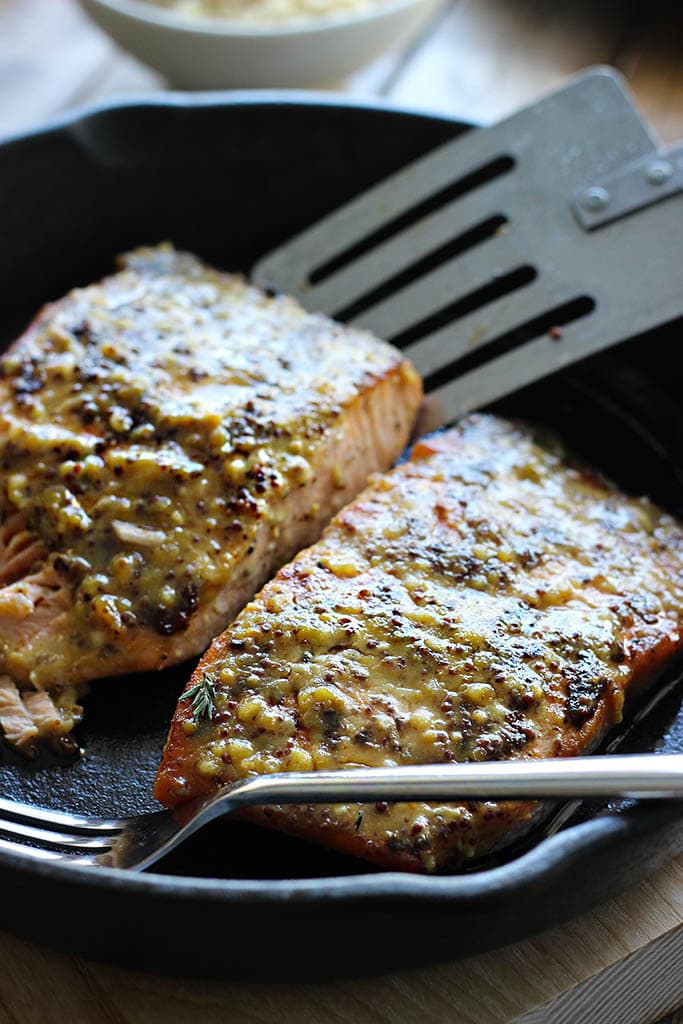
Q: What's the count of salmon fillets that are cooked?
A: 2